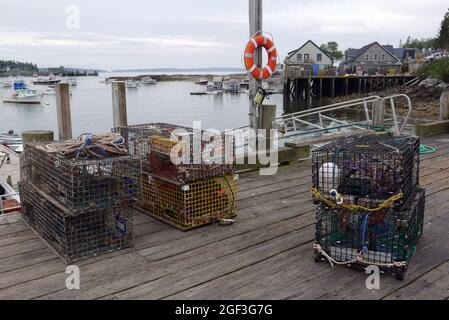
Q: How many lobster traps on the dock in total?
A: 6